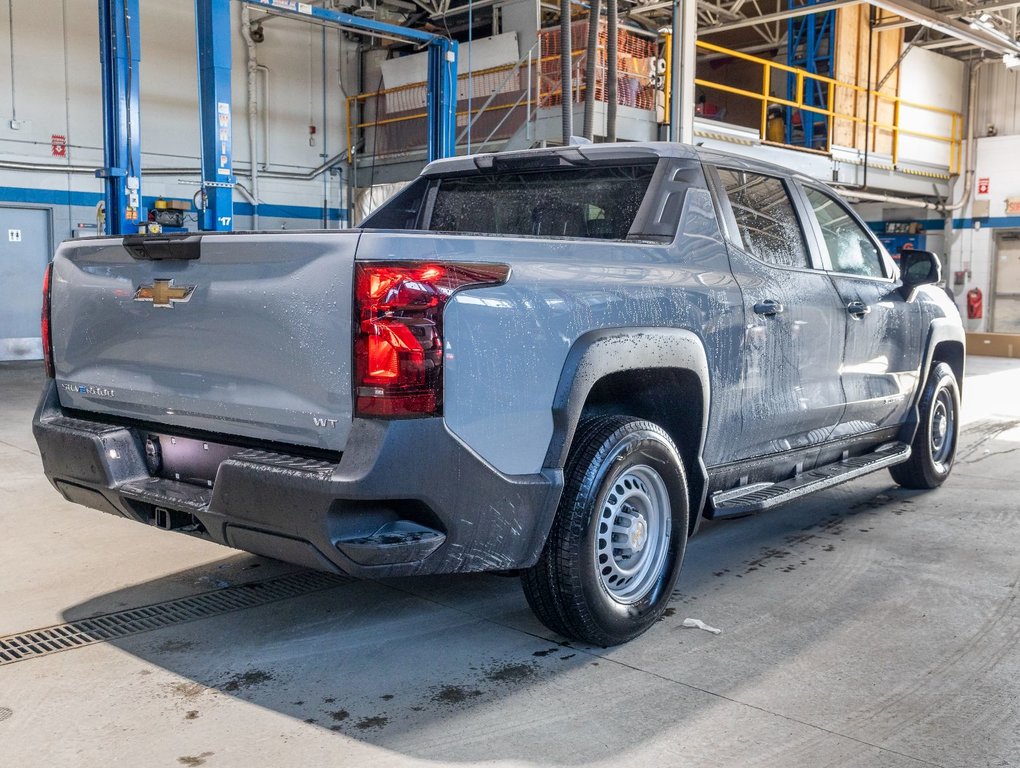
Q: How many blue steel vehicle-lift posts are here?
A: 3